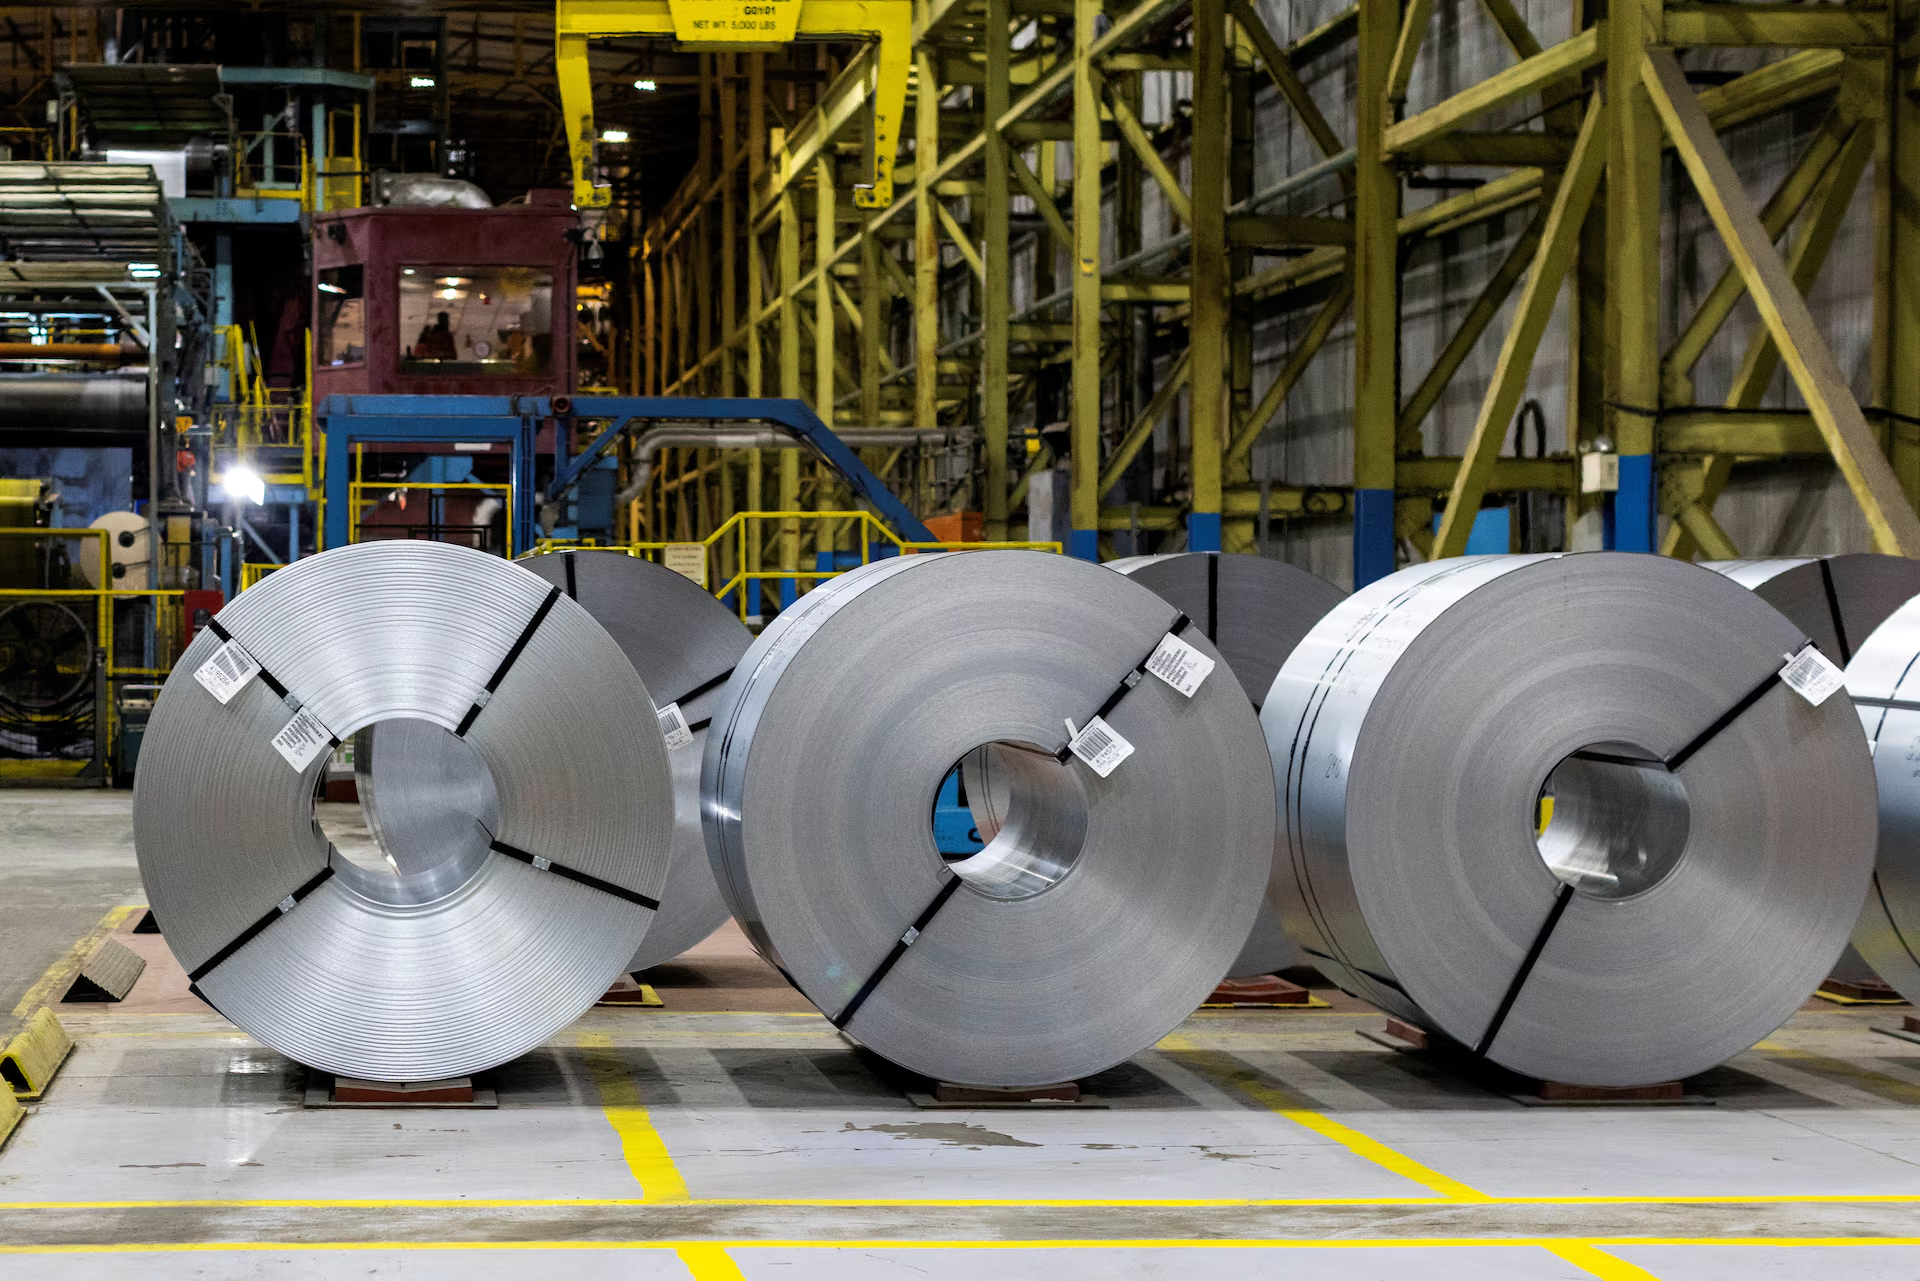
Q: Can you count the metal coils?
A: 7